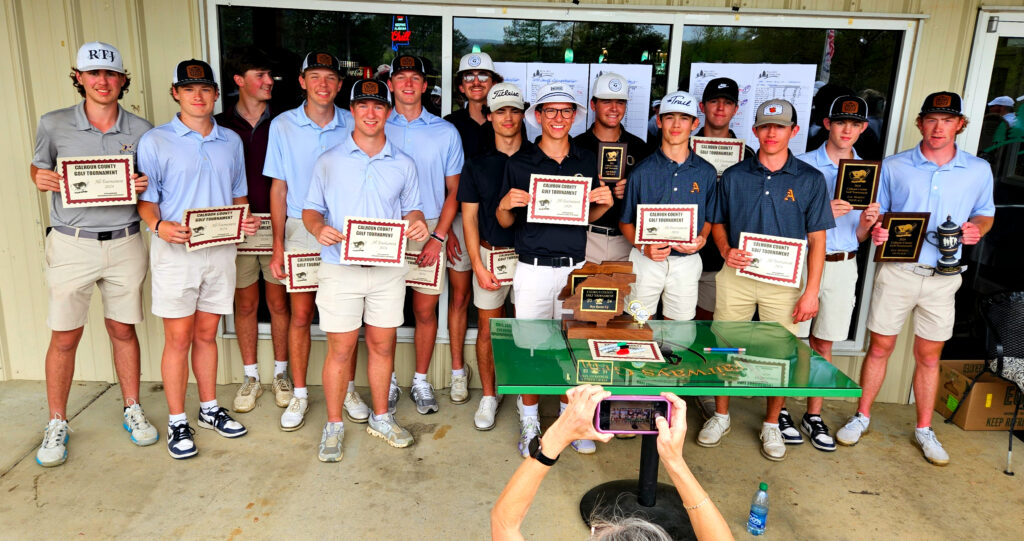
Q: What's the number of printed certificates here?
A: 12